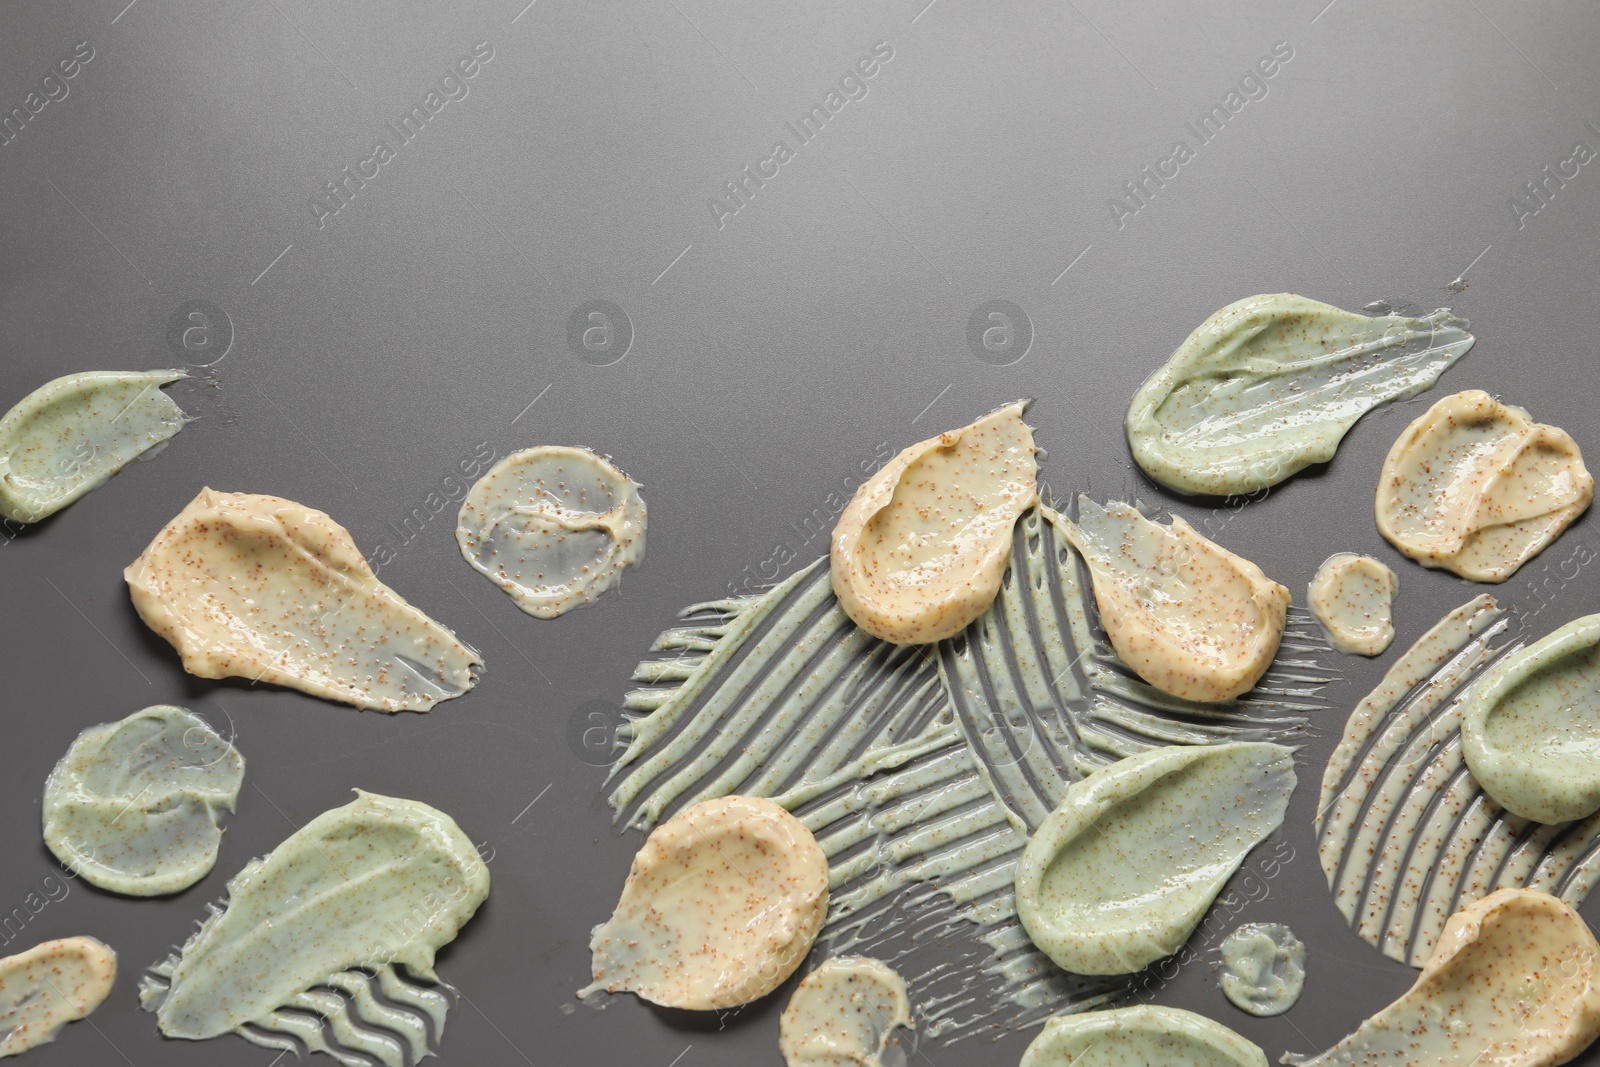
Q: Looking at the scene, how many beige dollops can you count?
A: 10